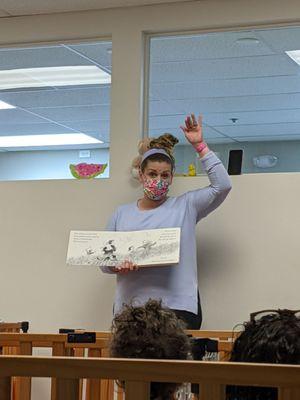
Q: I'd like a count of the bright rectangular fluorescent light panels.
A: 4